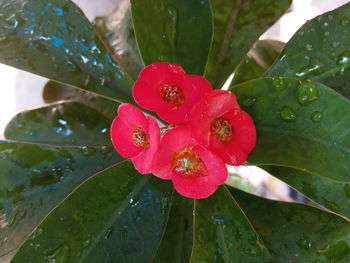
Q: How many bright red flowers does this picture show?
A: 4